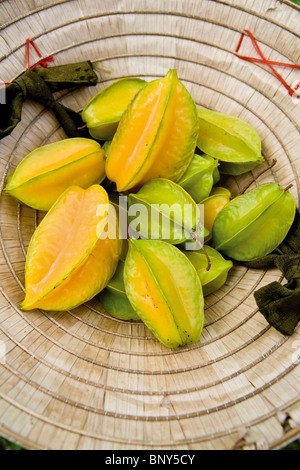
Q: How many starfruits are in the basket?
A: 12